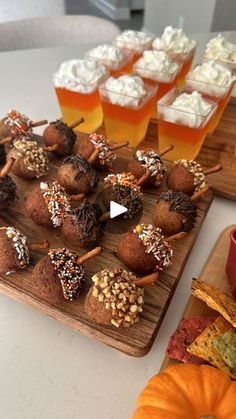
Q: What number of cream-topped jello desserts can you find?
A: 9